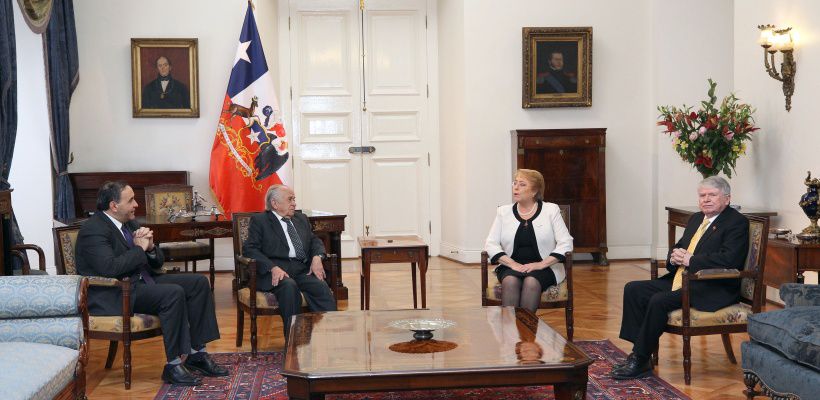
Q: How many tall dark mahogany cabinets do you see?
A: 1